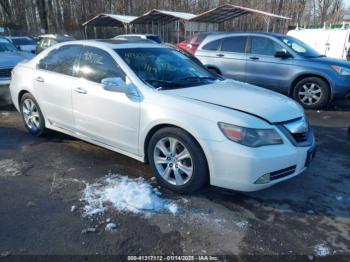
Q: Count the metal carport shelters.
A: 3